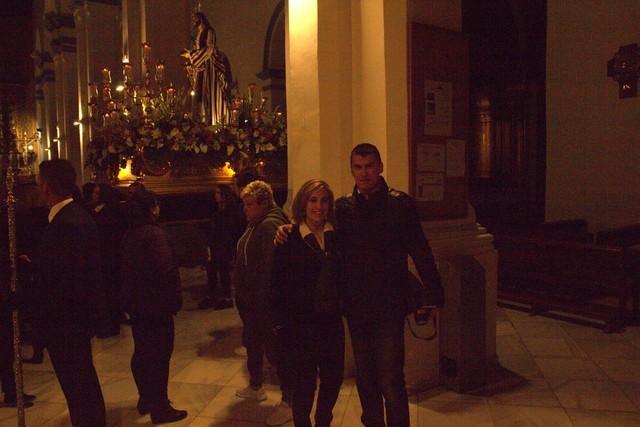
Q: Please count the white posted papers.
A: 4